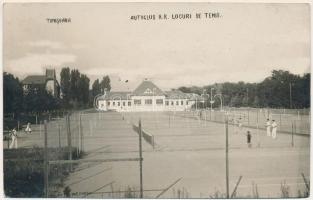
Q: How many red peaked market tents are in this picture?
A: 0